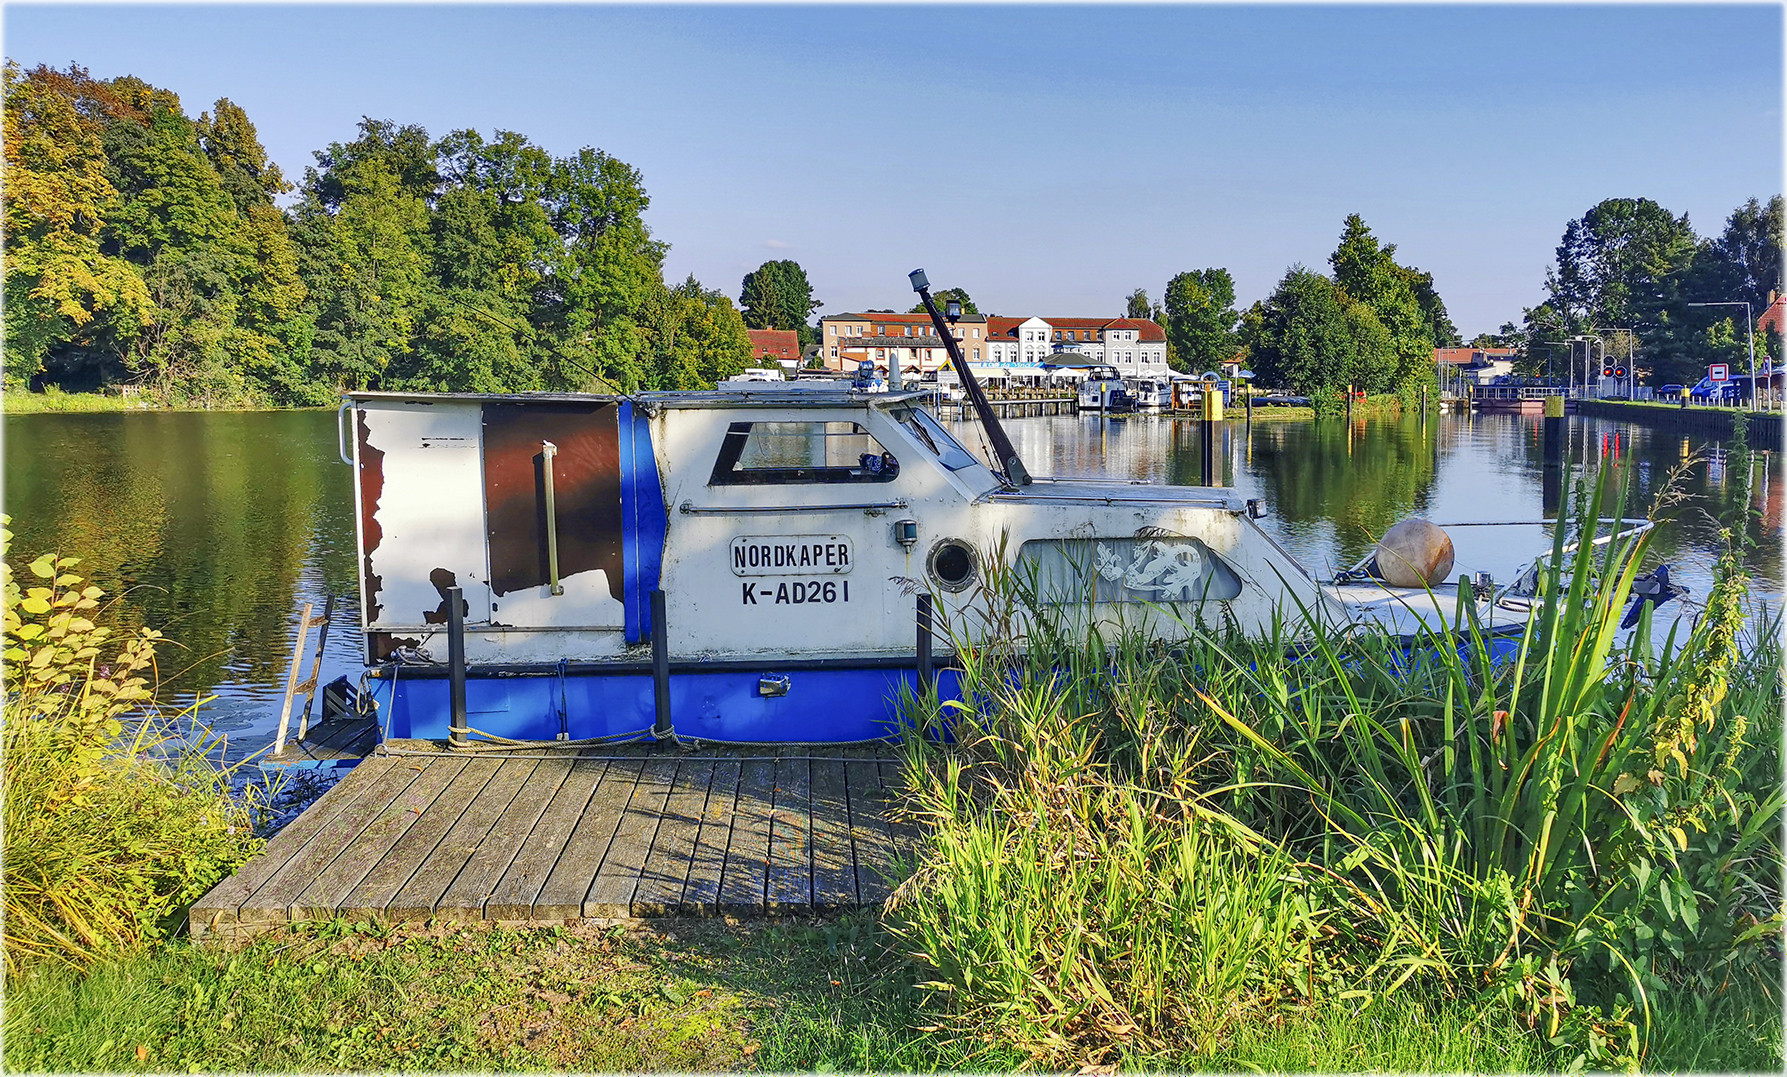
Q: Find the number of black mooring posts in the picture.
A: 3